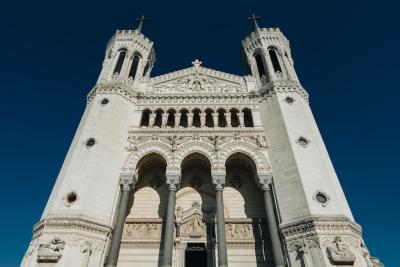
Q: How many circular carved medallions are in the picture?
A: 6